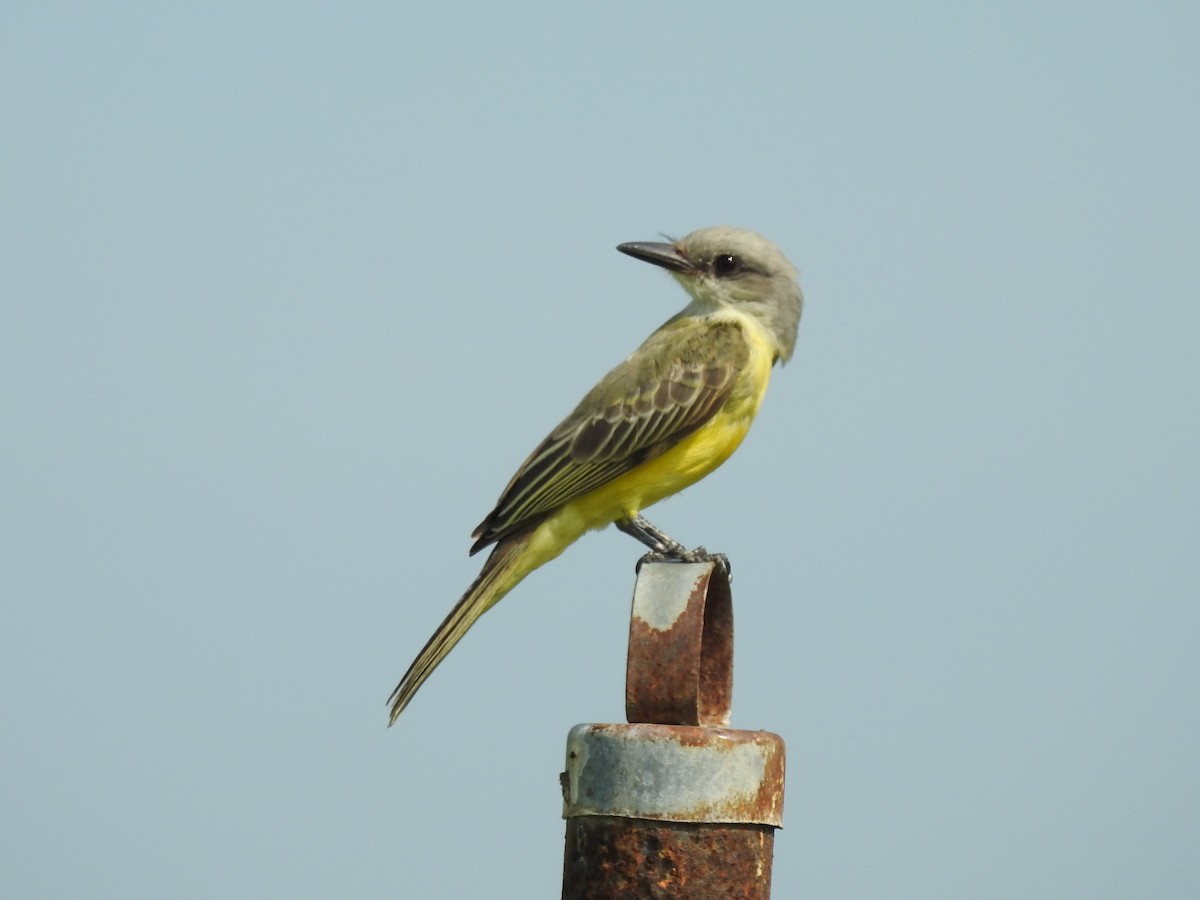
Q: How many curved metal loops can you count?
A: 1